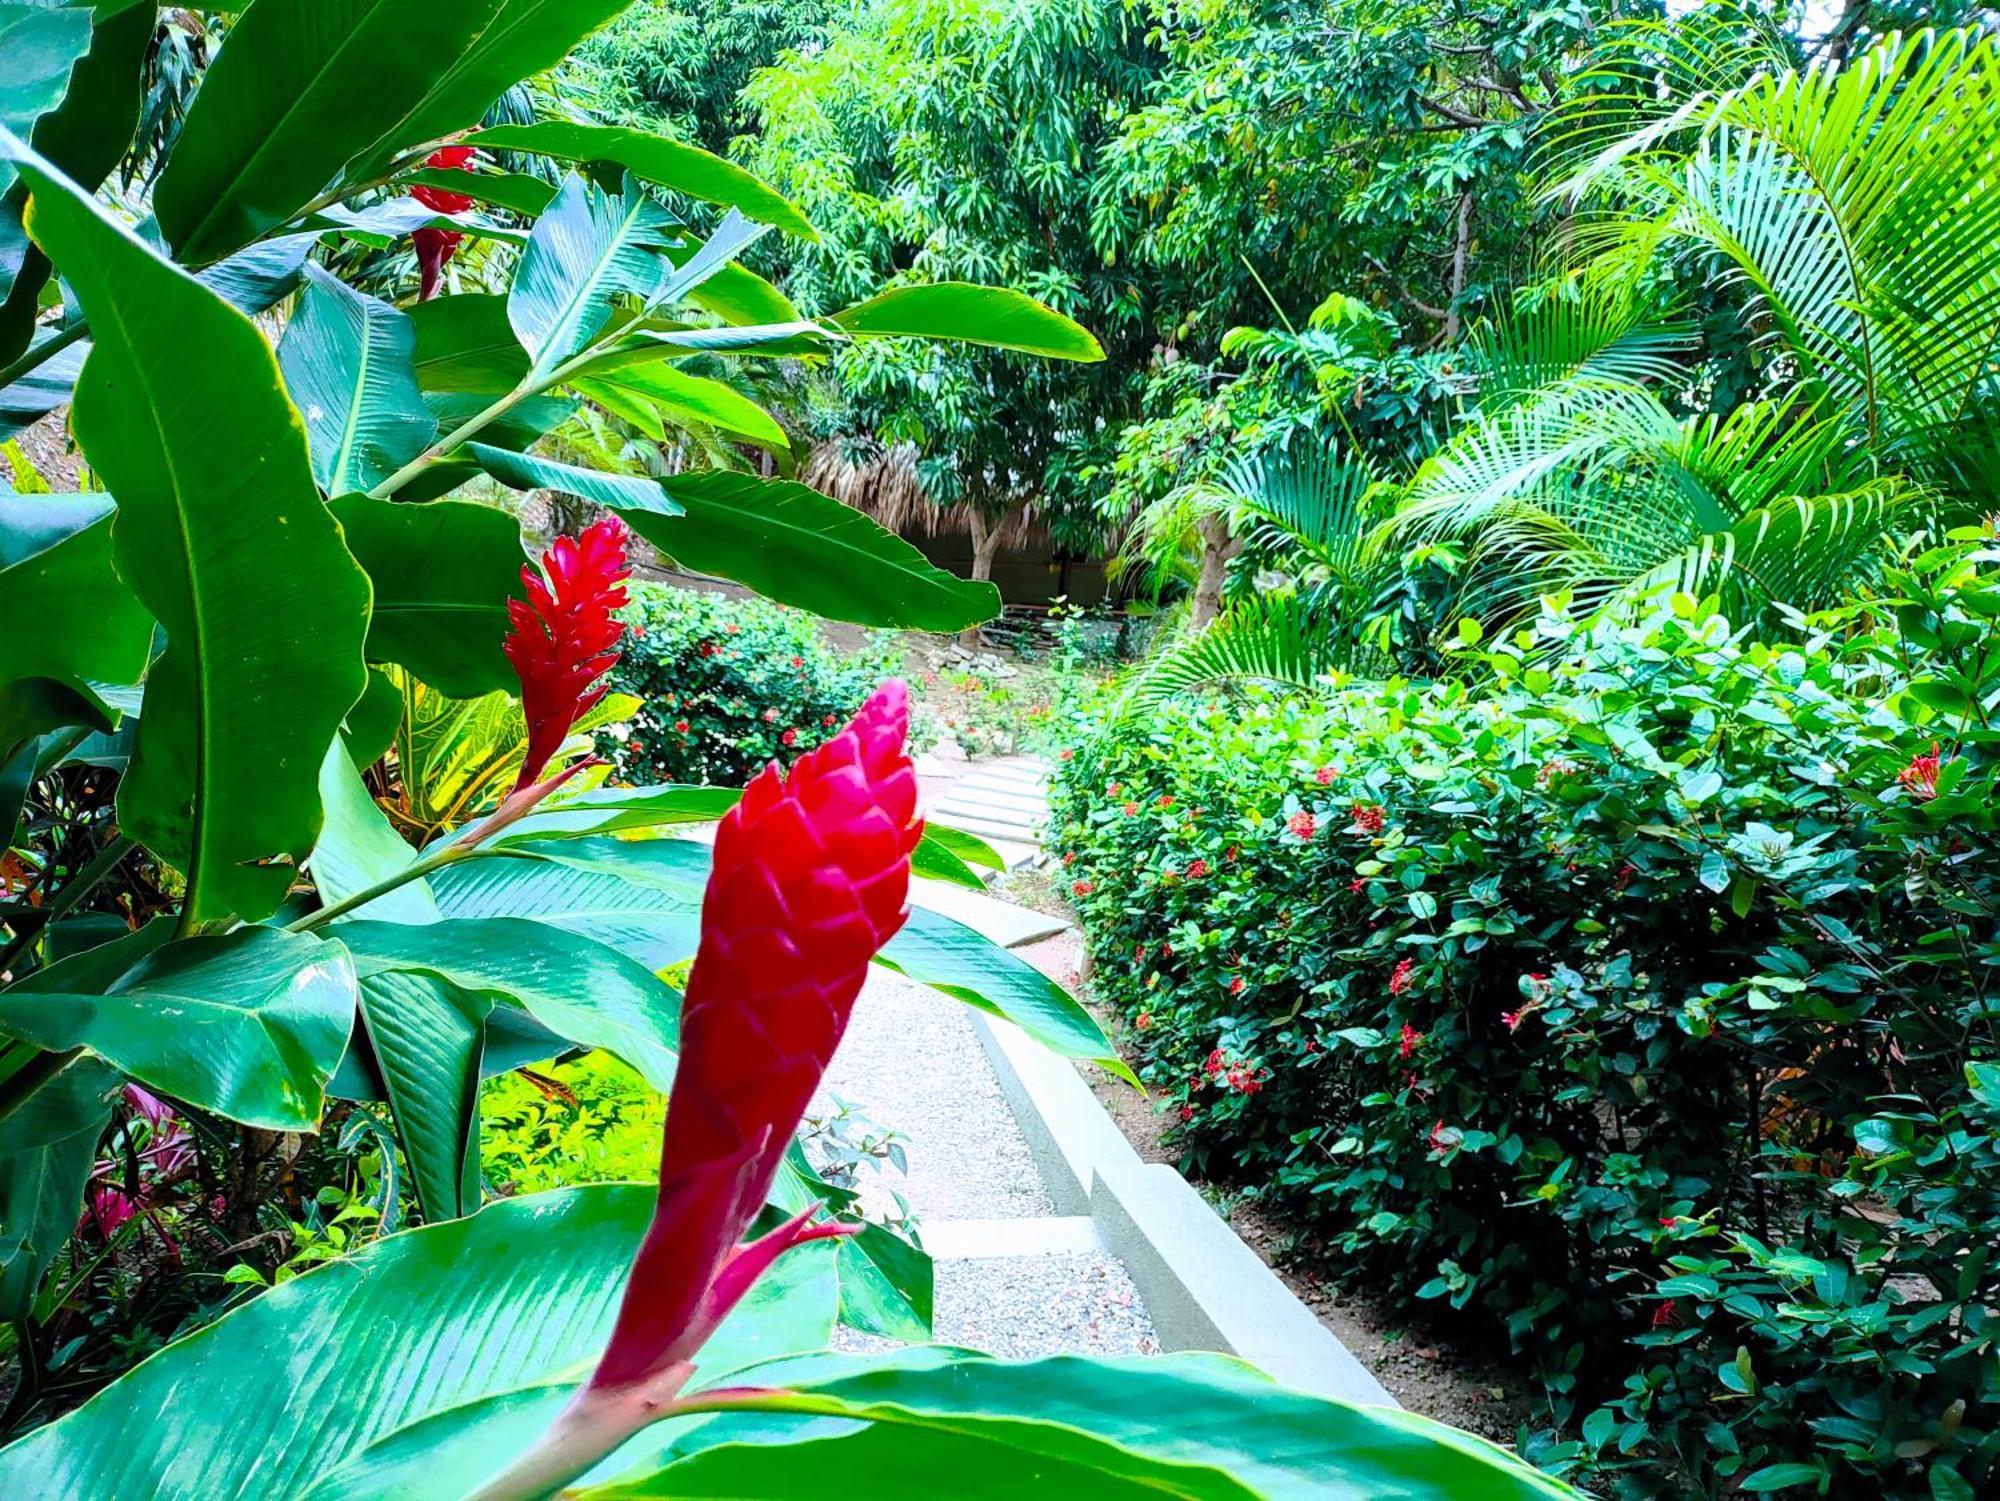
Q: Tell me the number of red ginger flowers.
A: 3